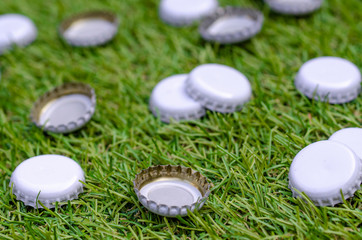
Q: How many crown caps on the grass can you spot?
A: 13